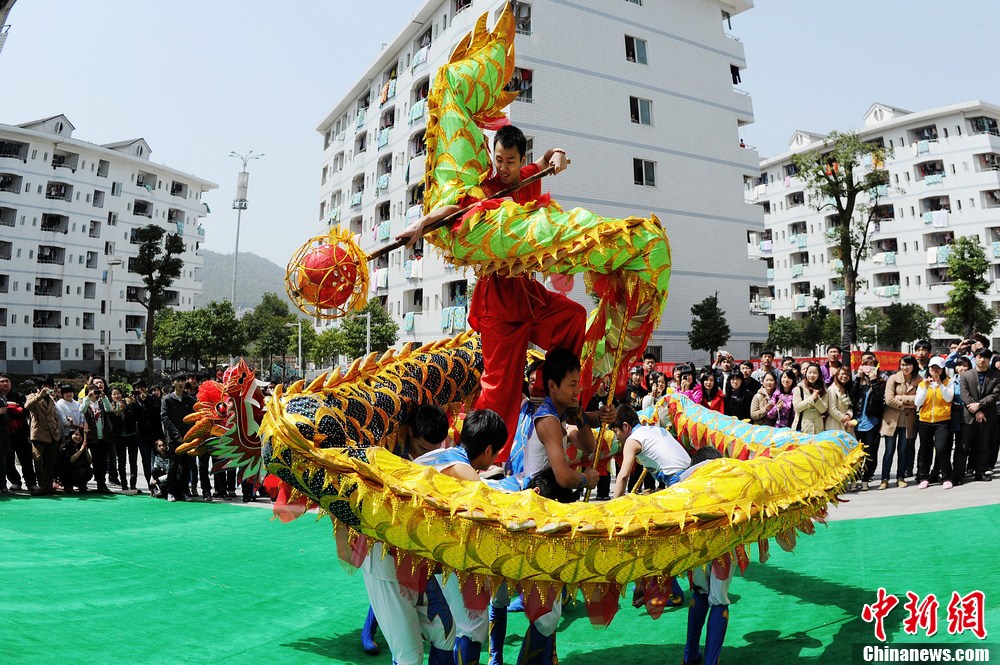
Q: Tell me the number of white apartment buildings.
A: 3